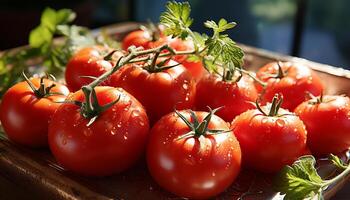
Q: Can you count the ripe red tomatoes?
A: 11